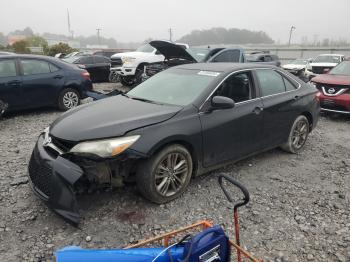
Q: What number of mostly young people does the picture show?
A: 0